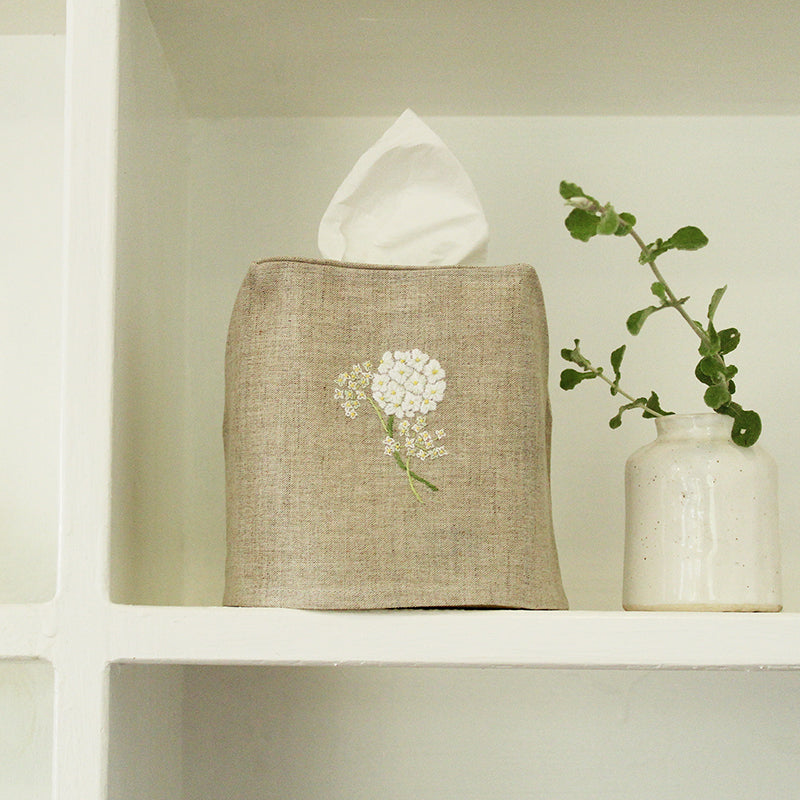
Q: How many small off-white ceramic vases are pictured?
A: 1